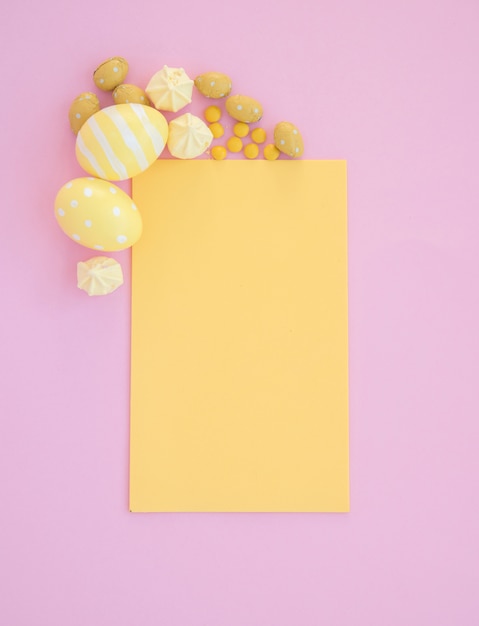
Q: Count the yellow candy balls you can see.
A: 8